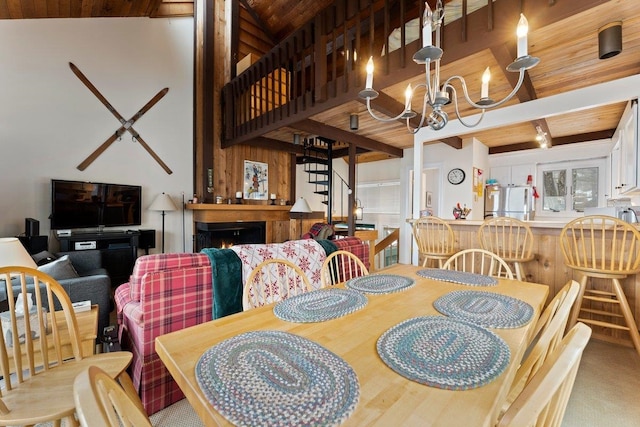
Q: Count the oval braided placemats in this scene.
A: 6